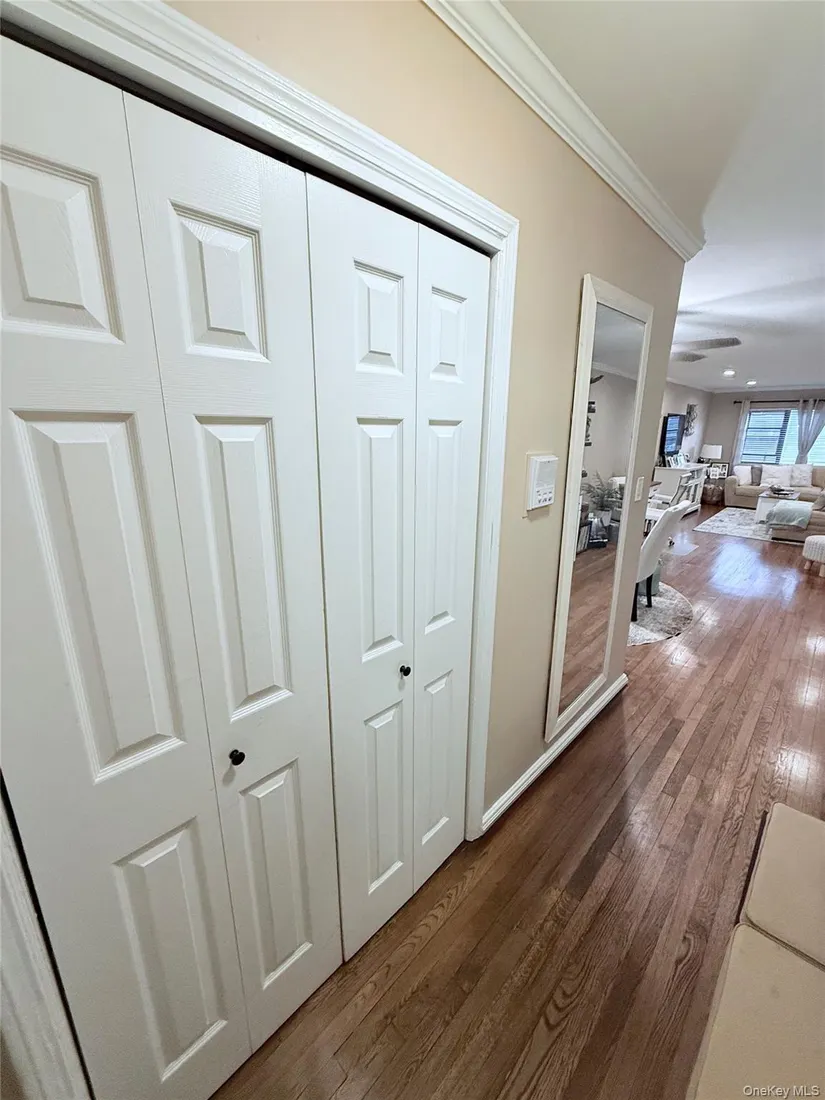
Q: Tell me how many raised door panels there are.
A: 12